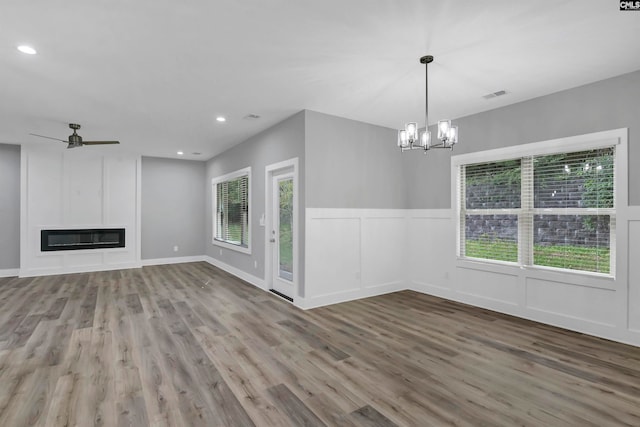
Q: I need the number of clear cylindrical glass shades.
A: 5